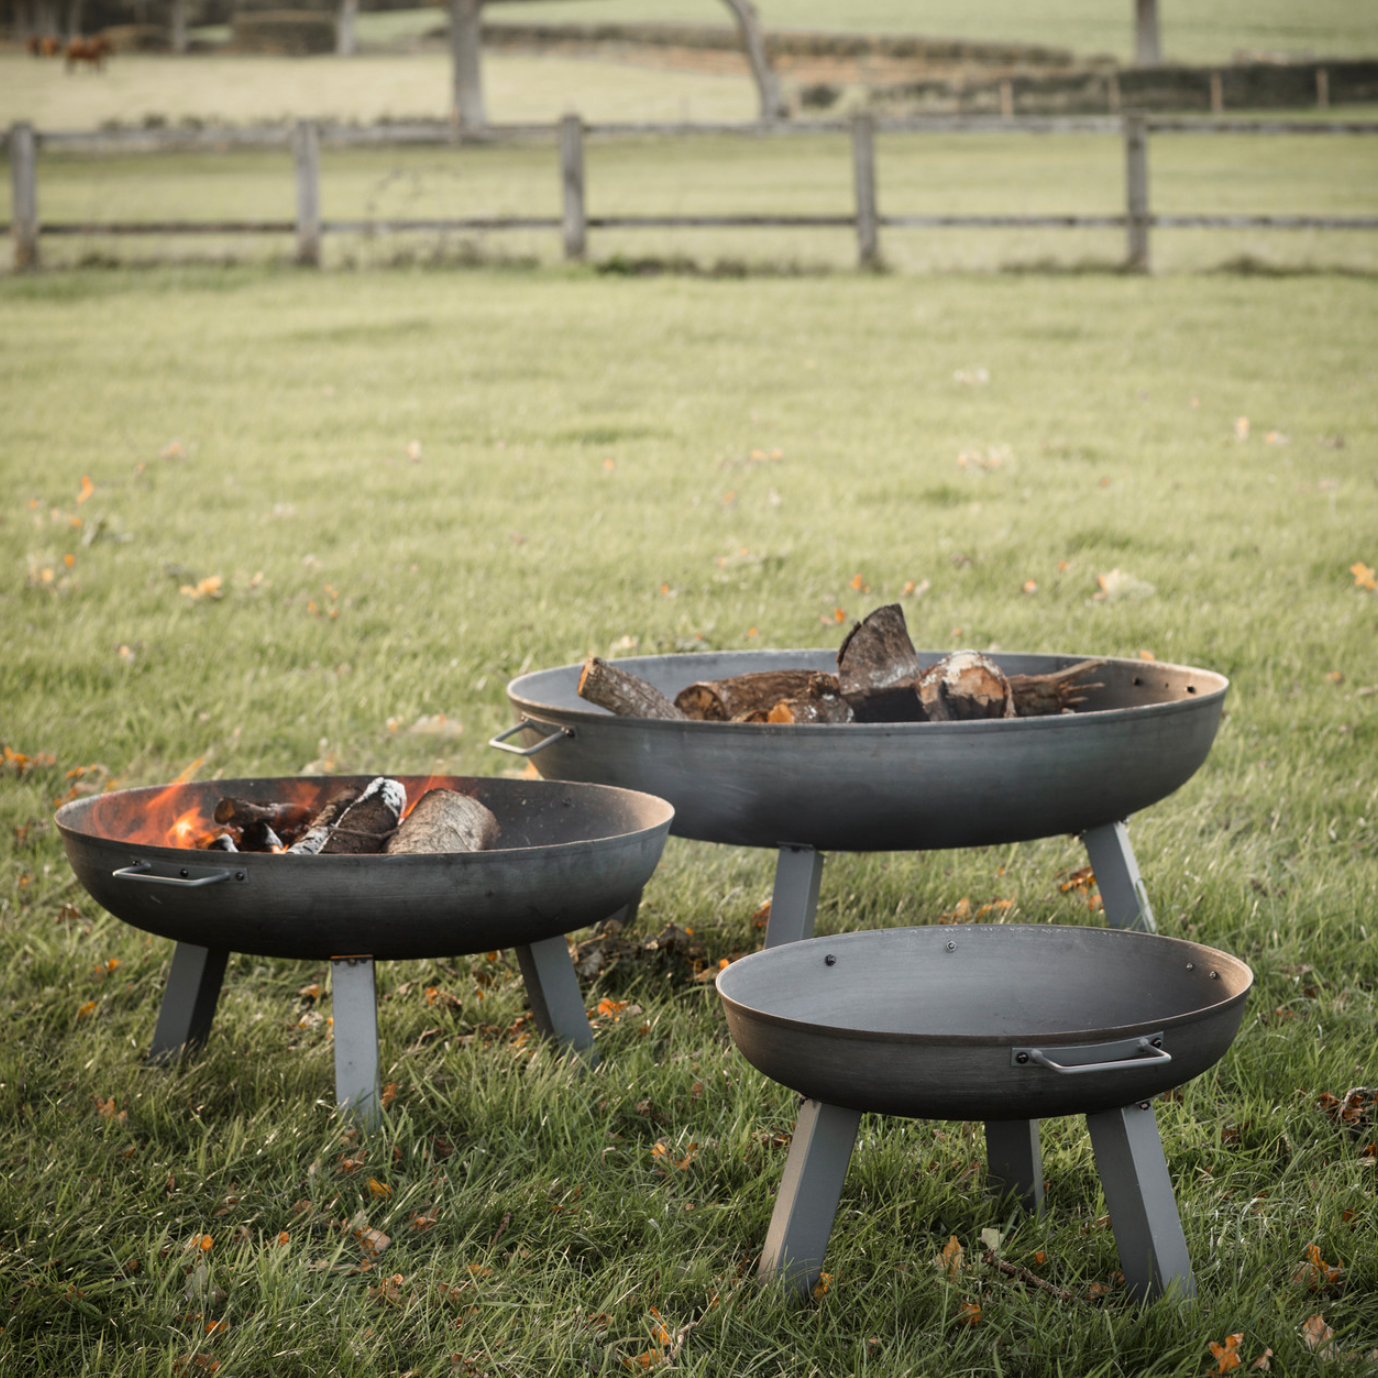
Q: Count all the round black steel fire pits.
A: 3